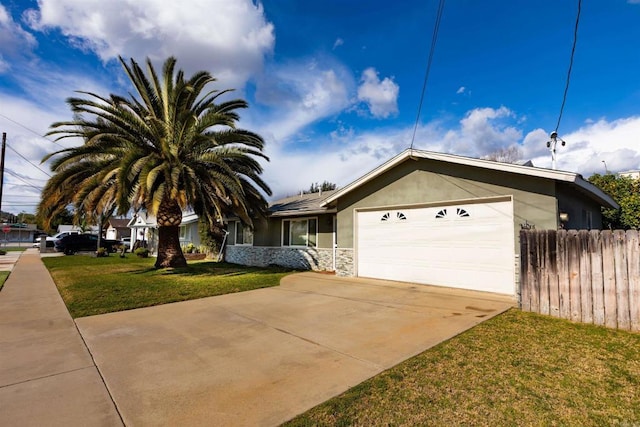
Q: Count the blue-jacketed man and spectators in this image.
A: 0